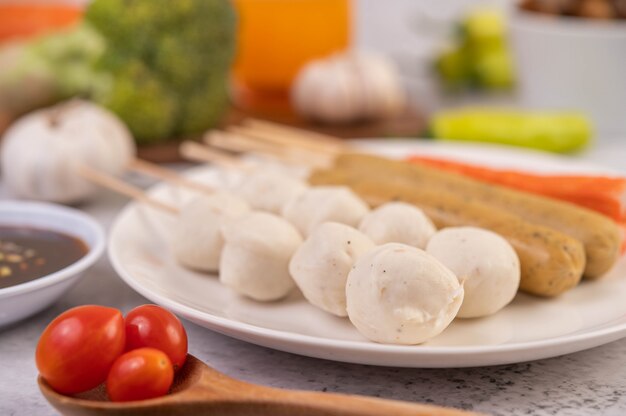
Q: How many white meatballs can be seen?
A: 8